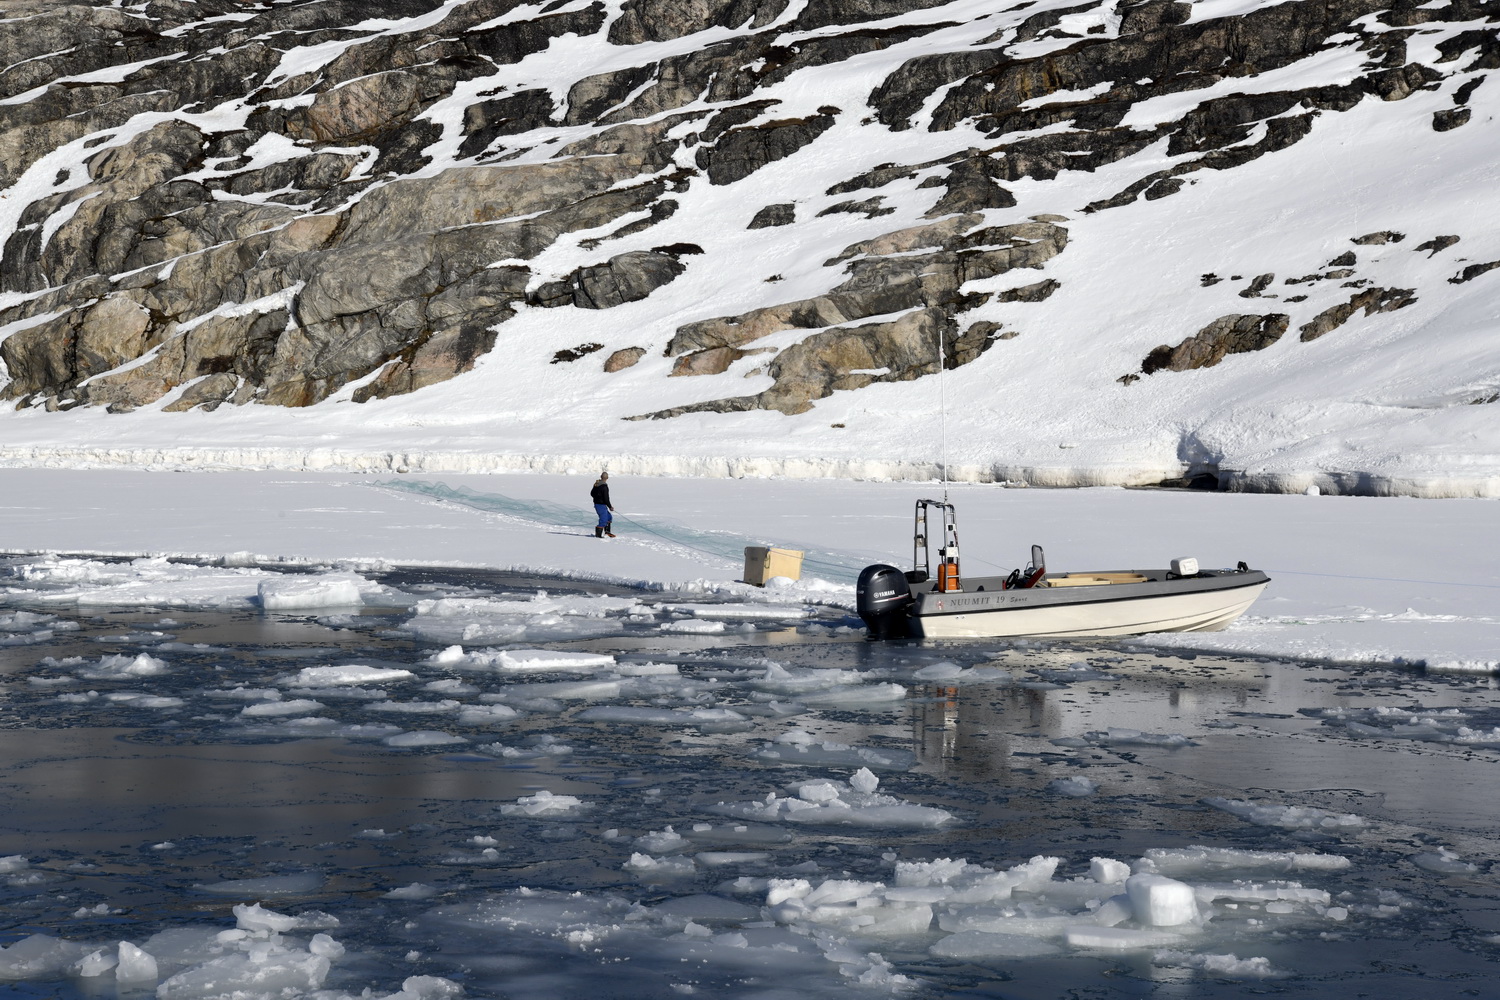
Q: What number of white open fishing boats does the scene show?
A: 1